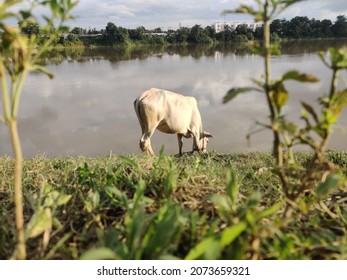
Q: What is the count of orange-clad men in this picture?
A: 0